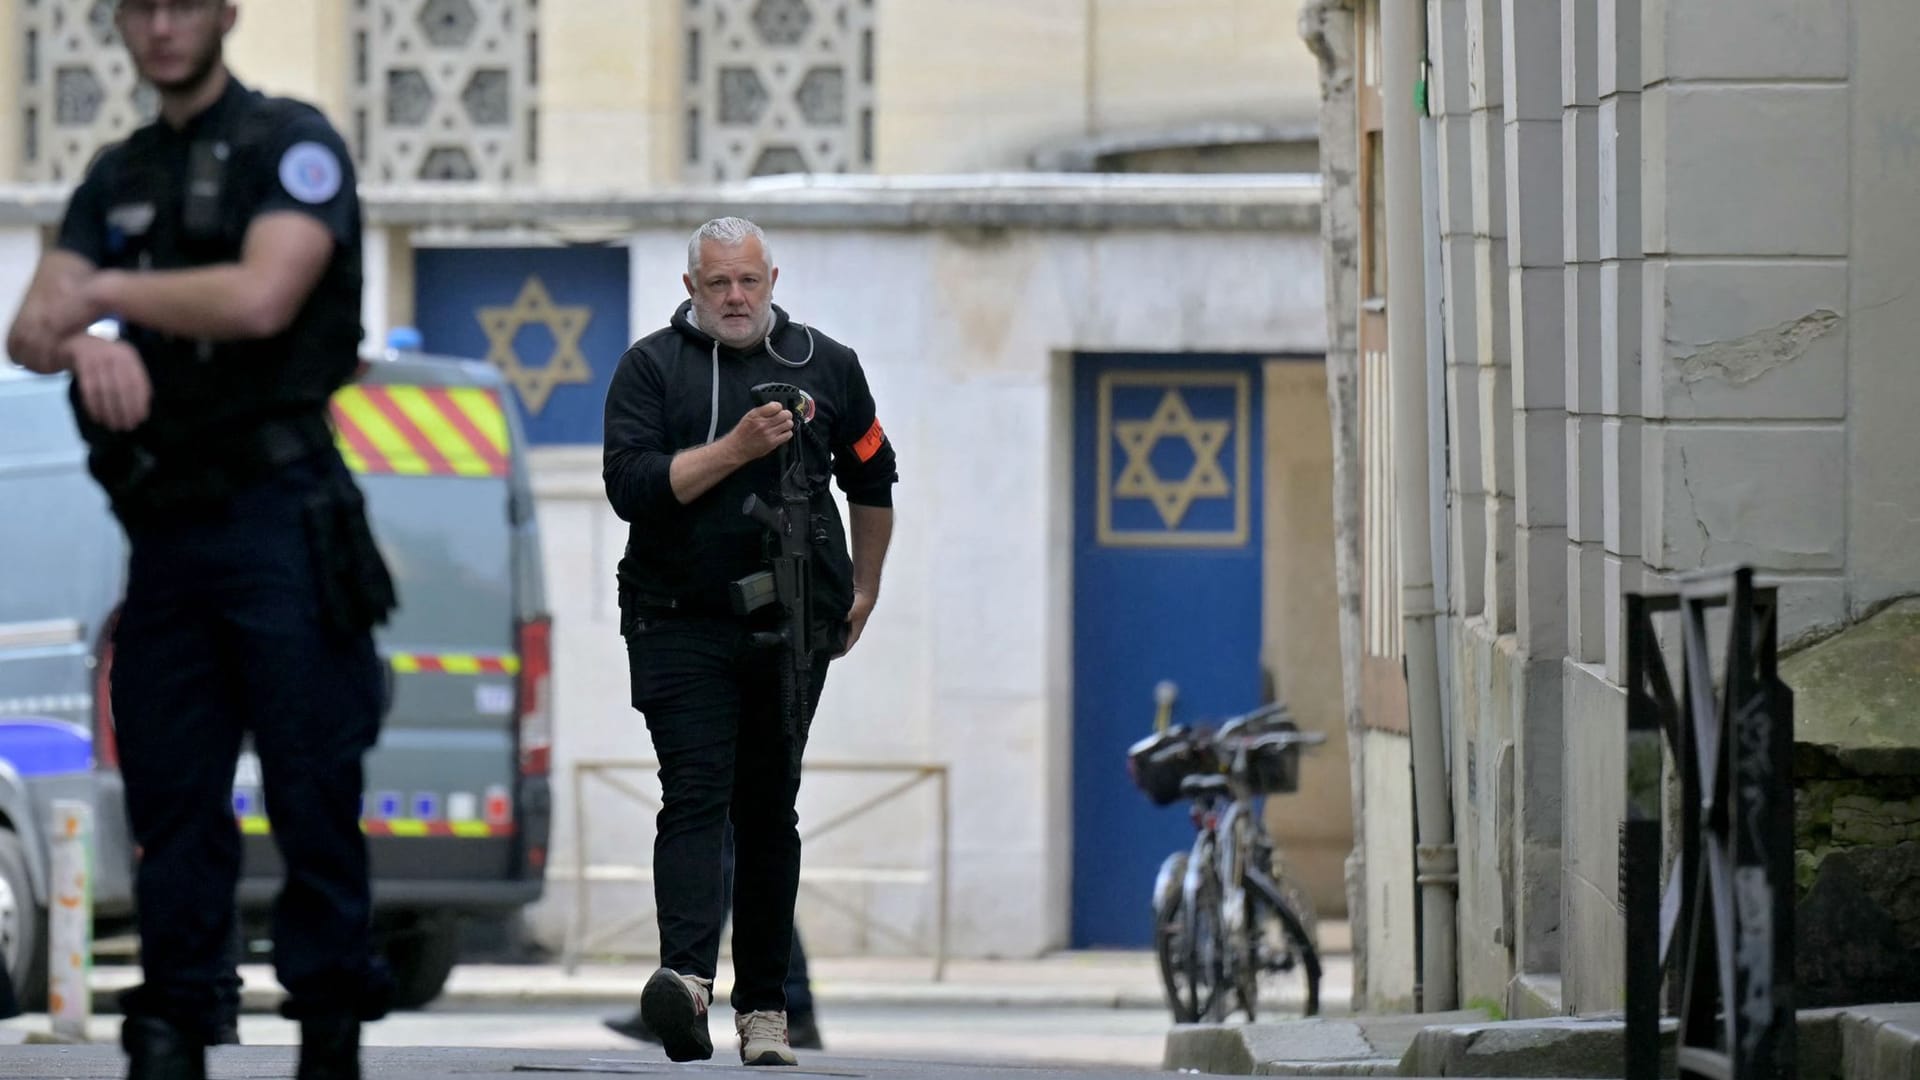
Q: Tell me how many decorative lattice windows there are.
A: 3